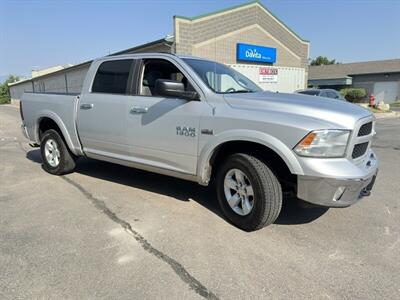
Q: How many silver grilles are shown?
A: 1